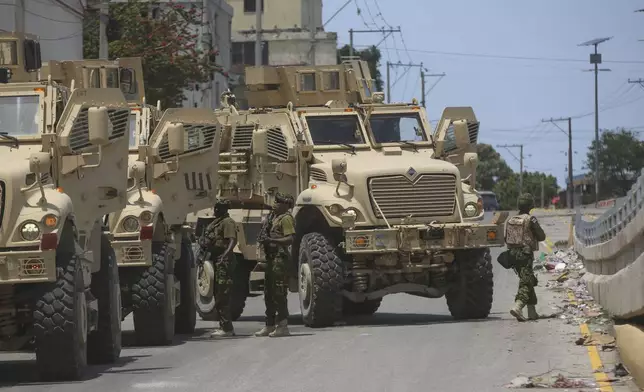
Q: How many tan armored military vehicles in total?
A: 3